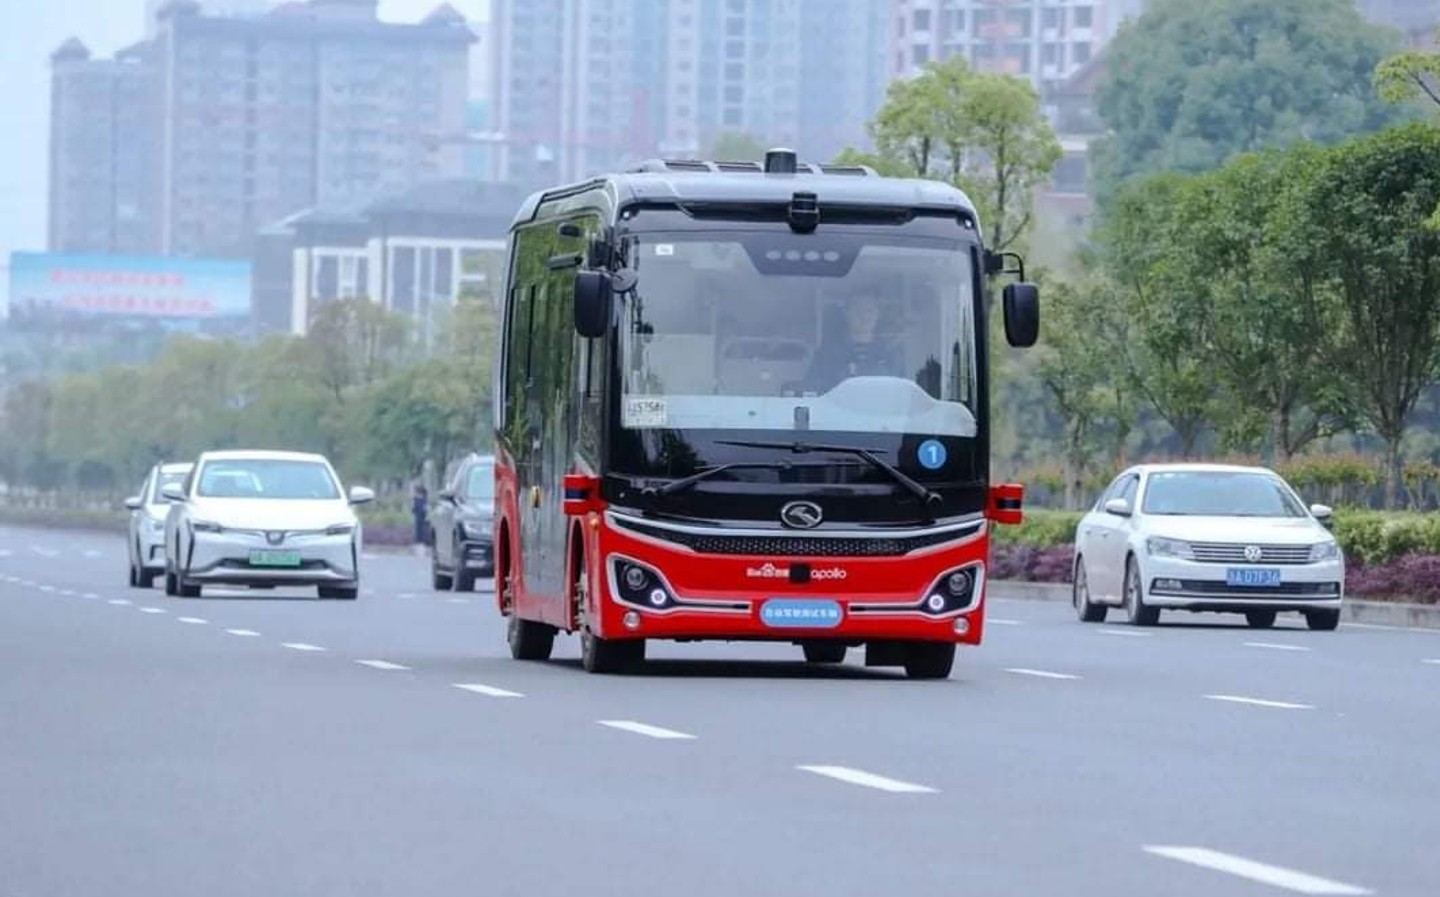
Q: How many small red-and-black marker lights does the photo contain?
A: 2